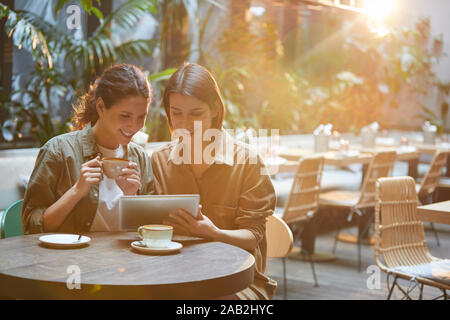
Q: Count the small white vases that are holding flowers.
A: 3